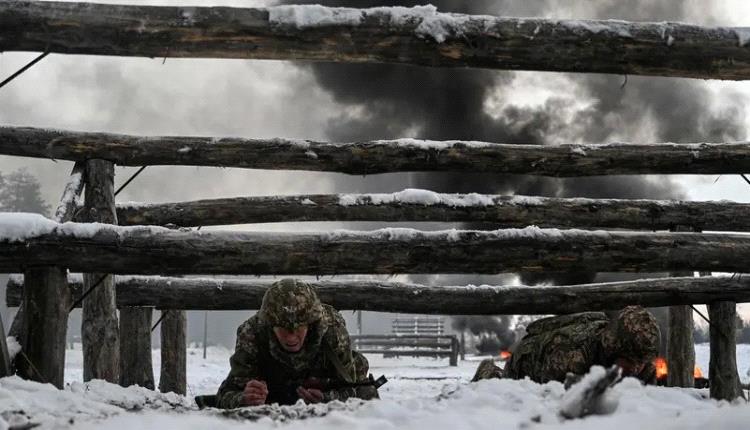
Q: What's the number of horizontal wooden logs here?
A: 5